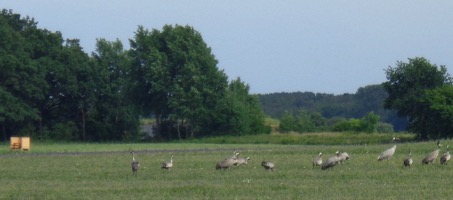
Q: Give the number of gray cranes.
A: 12